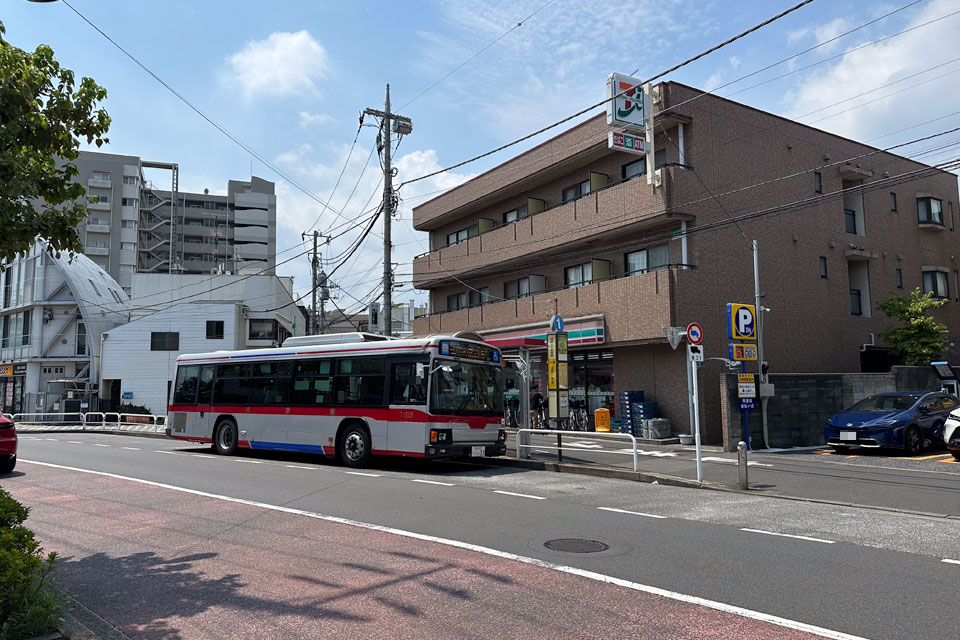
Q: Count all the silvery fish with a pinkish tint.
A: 0